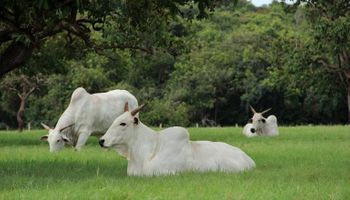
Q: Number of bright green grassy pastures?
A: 1